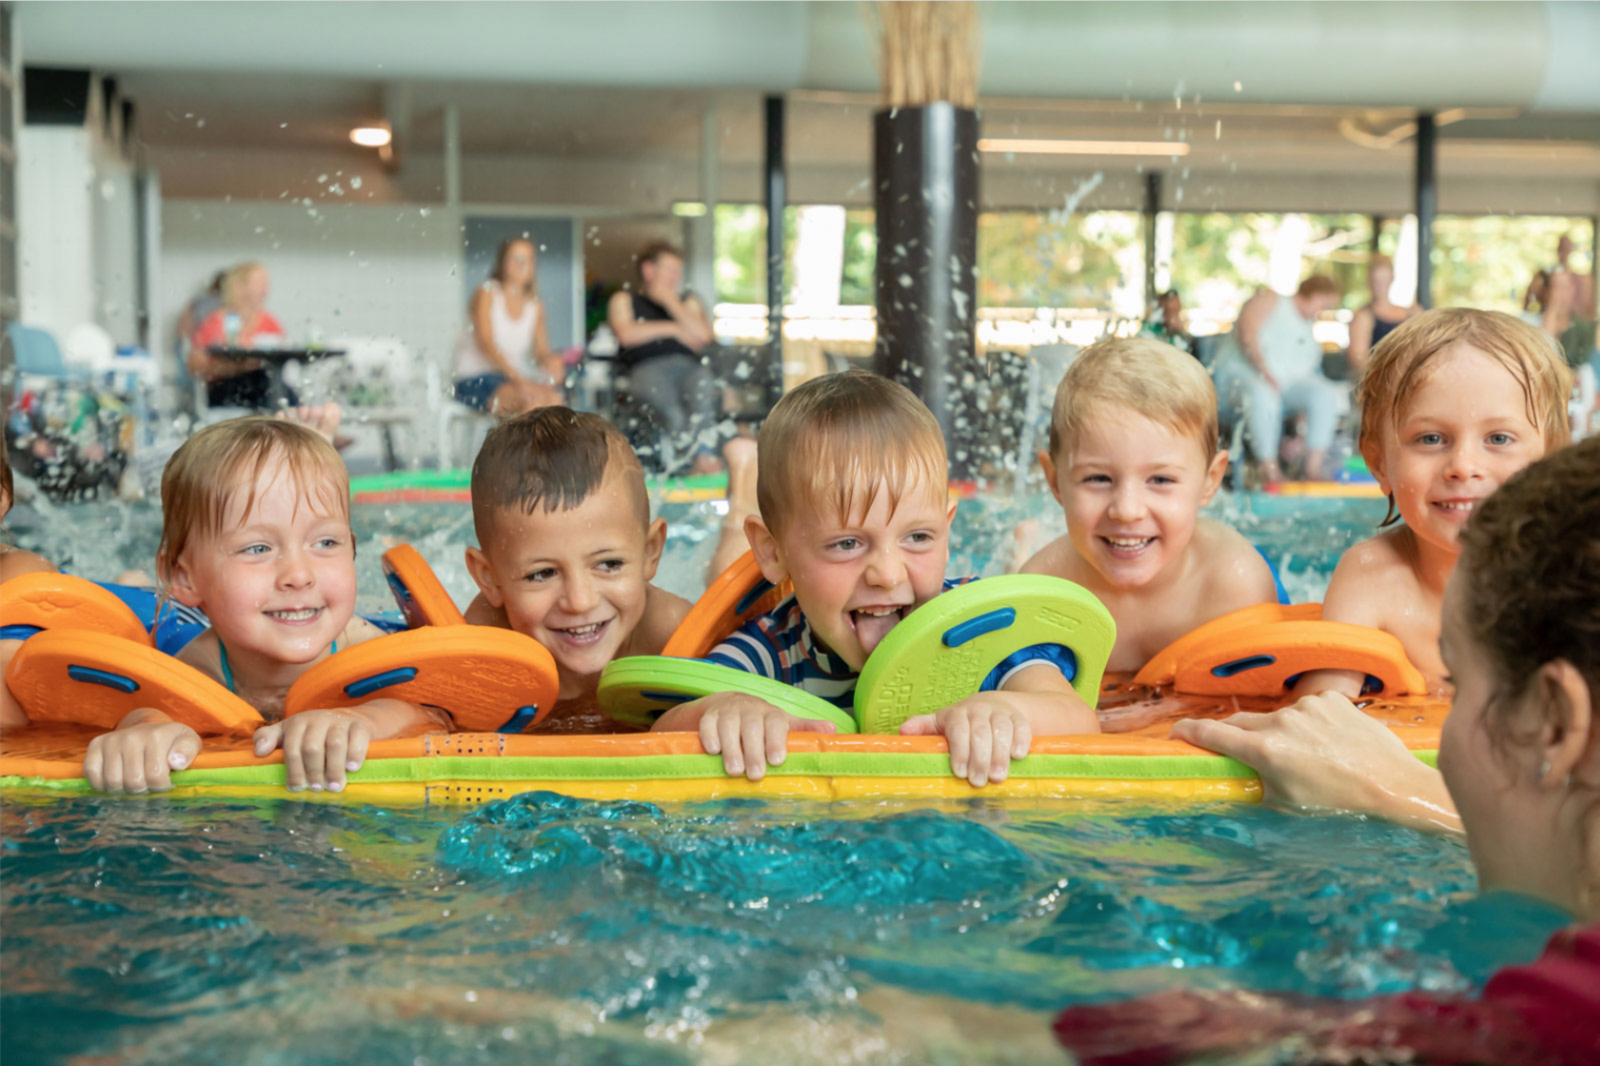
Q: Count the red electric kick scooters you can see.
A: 0